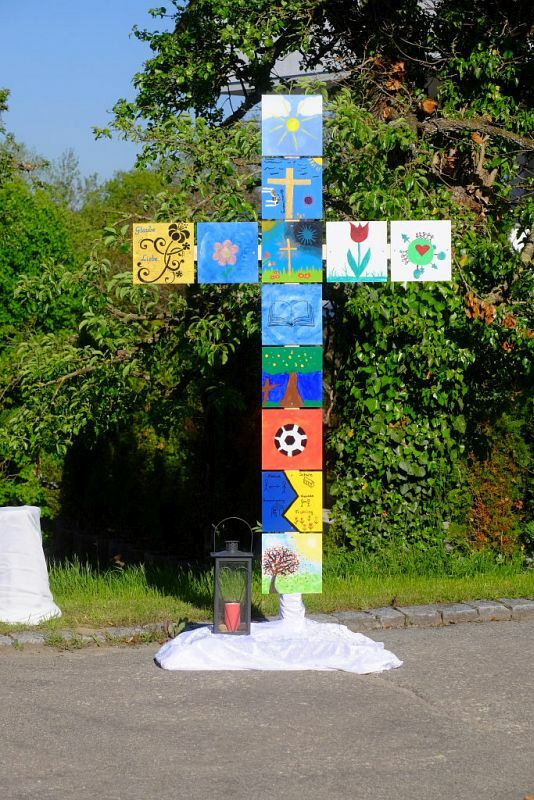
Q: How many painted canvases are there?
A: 12